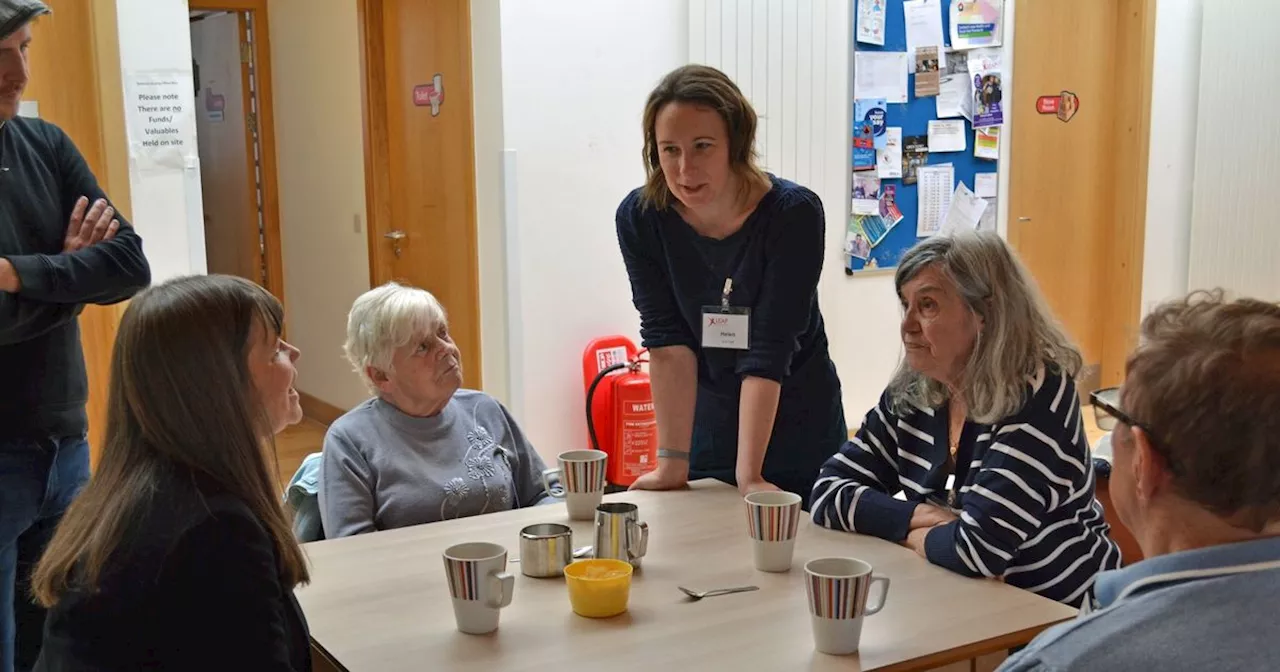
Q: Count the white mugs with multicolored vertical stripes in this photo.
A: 4